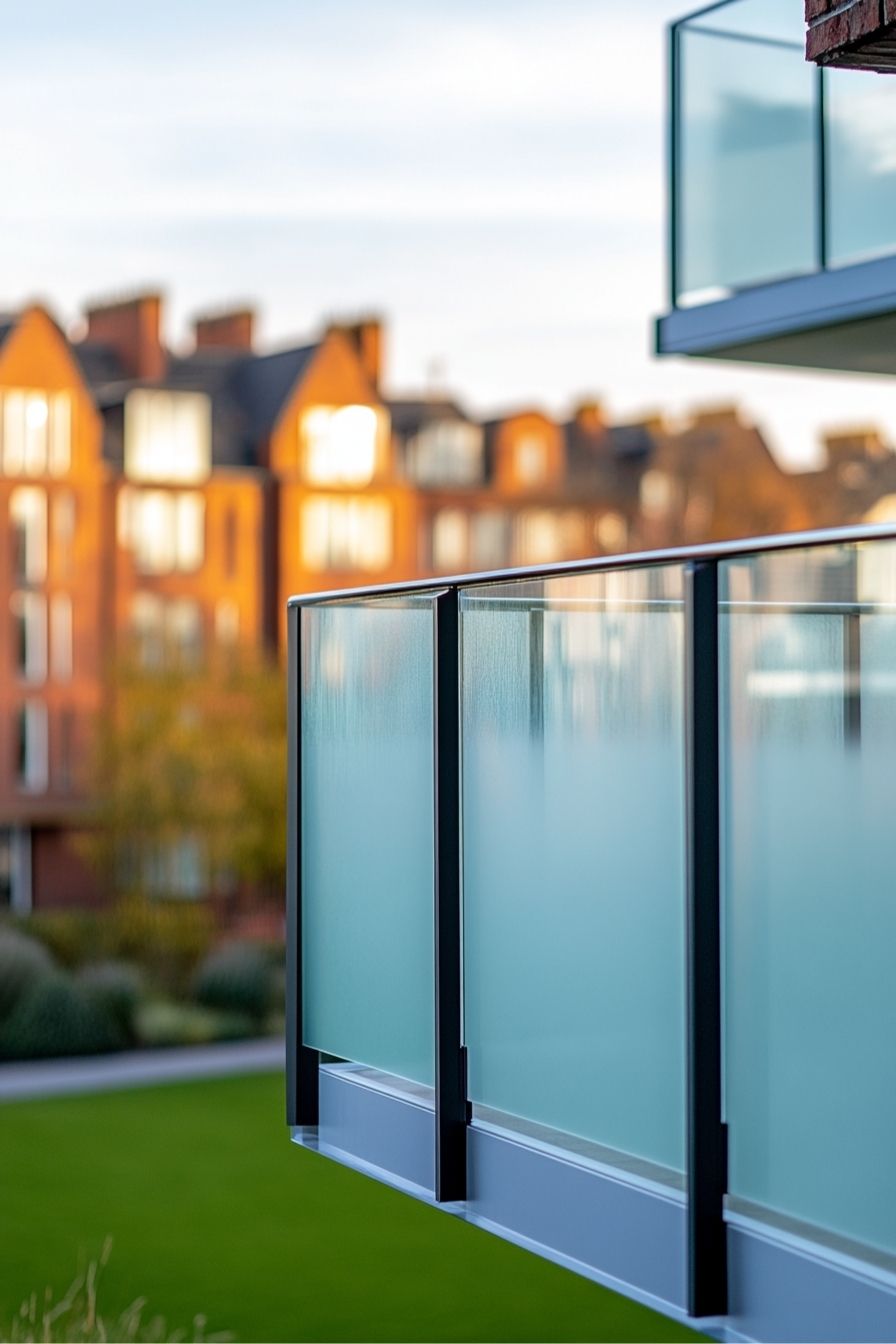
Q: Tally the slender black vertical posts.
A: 3